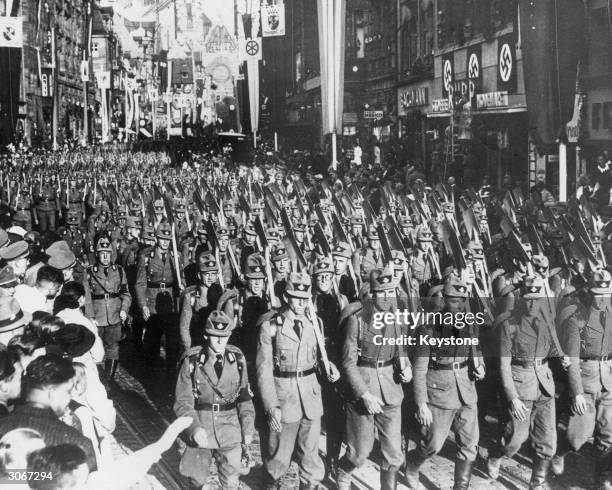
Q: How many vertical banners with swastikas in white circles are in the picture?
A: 3